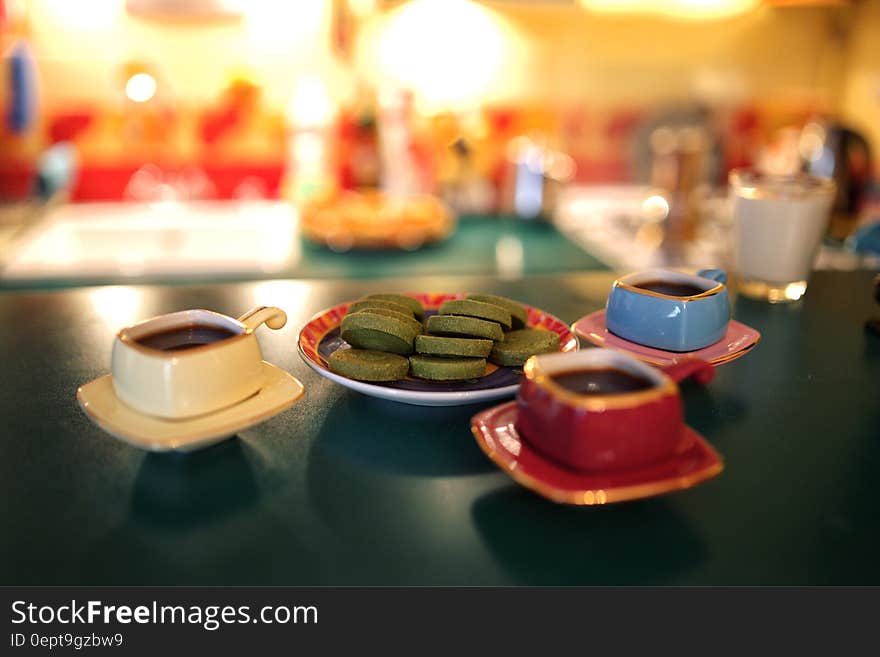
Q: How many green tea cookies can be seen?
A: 11